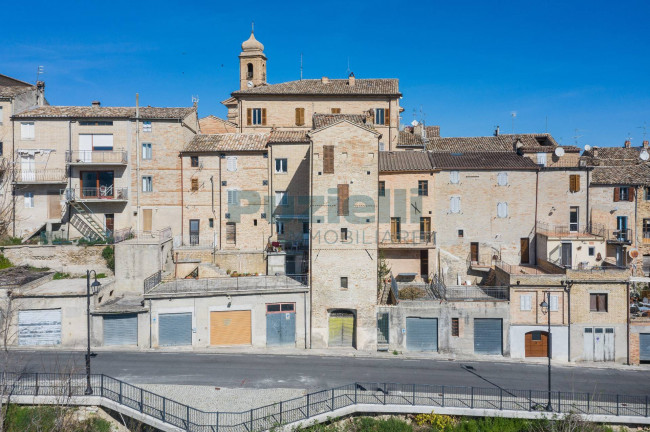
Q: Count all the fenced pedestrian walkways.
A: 1